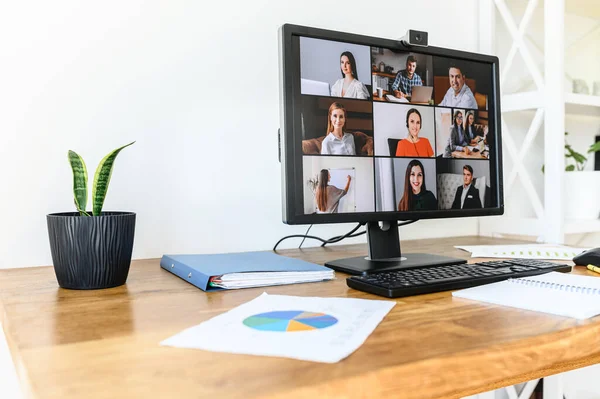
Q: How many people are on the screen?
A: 10